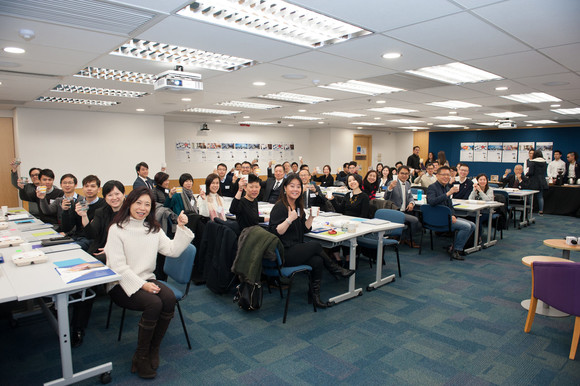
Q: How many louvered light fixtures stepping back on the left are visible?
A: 5